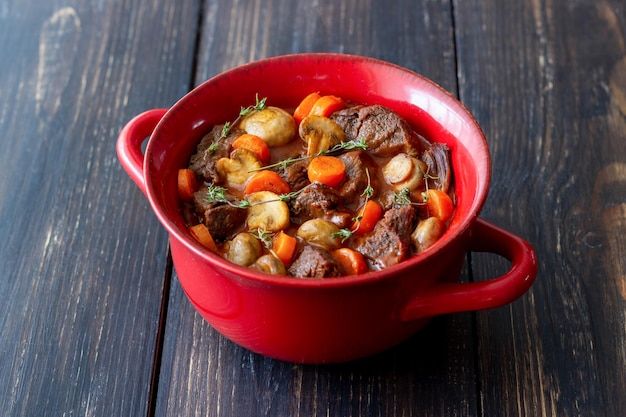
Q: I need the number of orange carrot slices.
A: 11